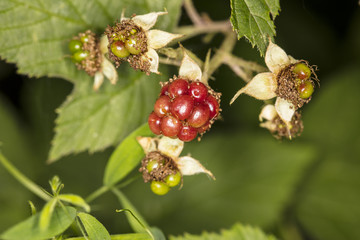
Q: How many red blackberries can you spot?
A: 1